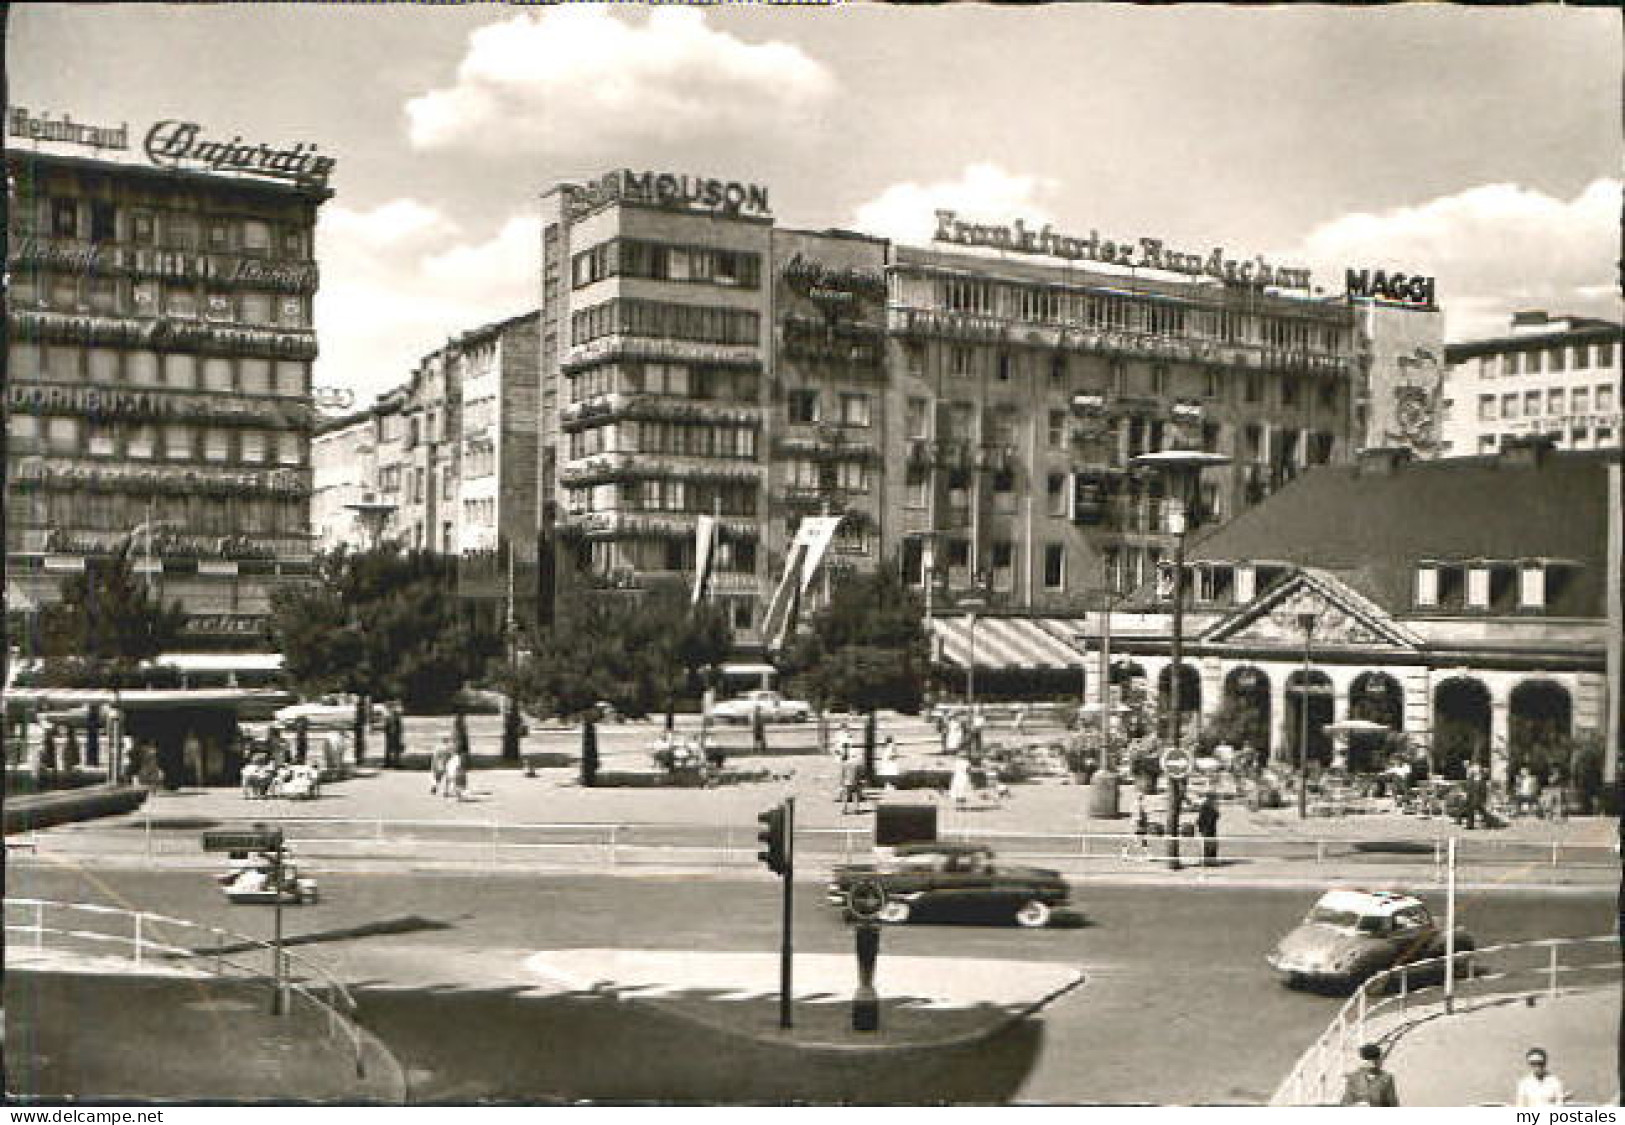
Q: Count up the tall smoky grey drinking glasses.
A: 0